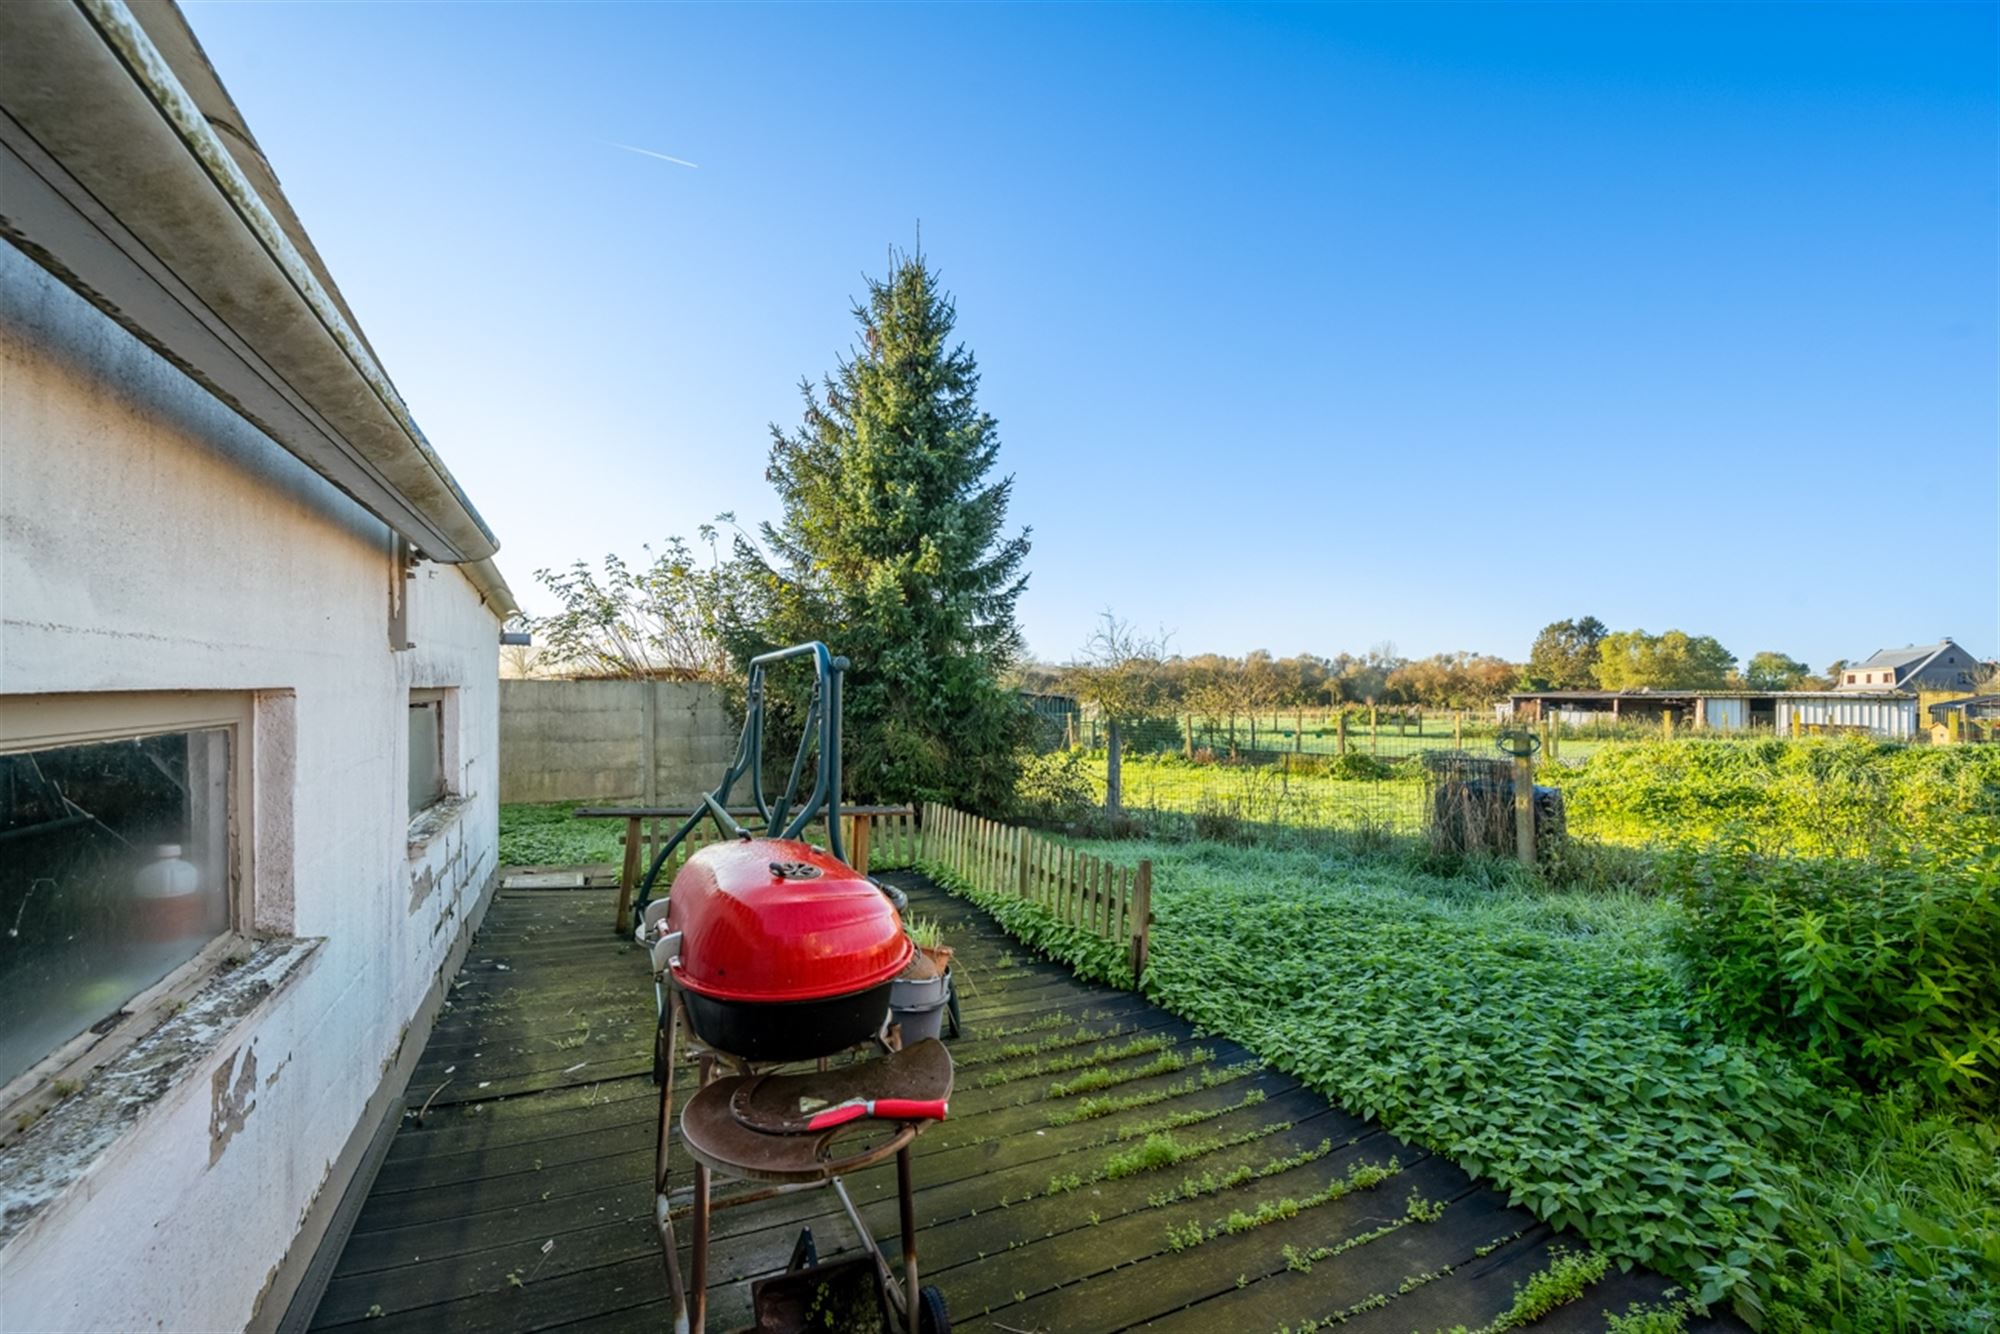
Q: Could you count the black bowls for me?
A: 1